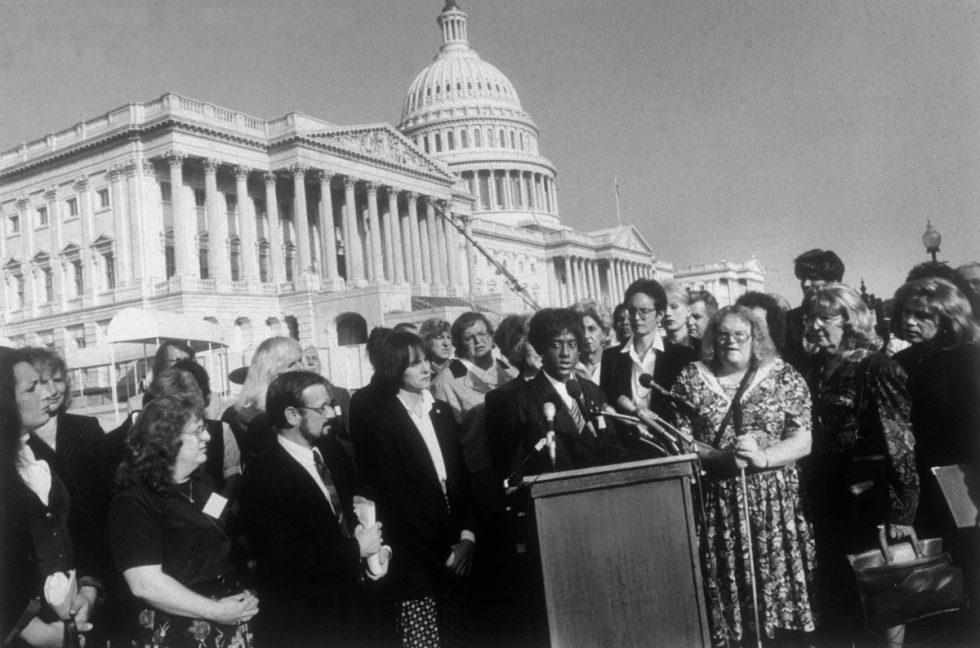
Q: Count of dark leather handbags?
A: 1